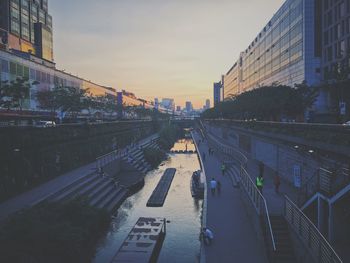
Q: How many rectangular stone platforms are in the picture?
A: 2